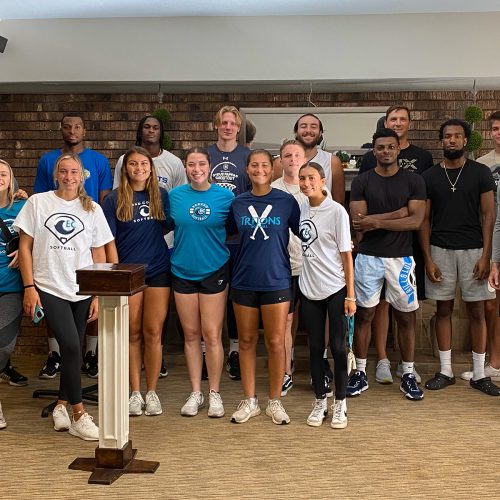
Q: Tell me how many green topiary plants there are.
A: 2